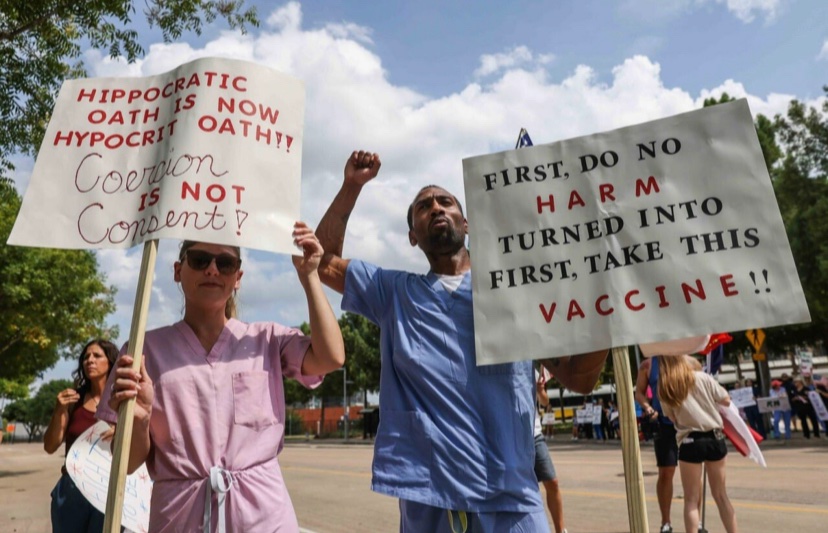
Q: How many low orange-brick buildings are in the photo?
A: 1